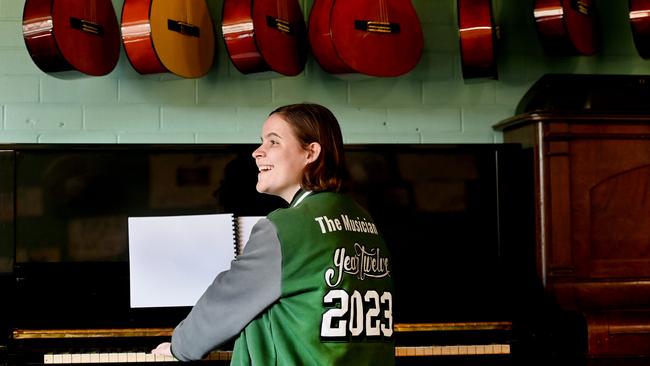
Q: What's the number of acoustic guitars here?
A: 7